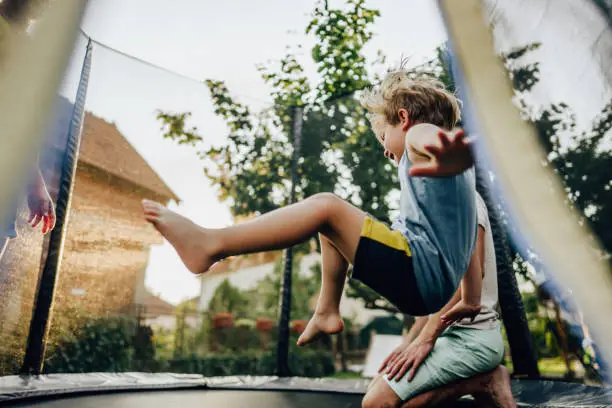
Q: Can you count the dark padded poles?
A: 3